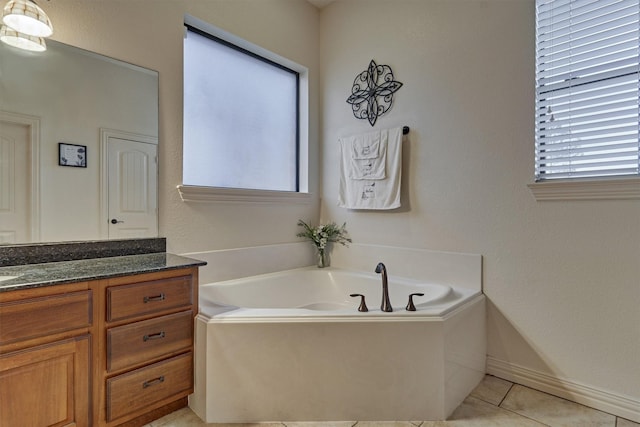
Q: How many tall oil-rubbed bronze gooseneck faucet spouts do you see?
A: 1